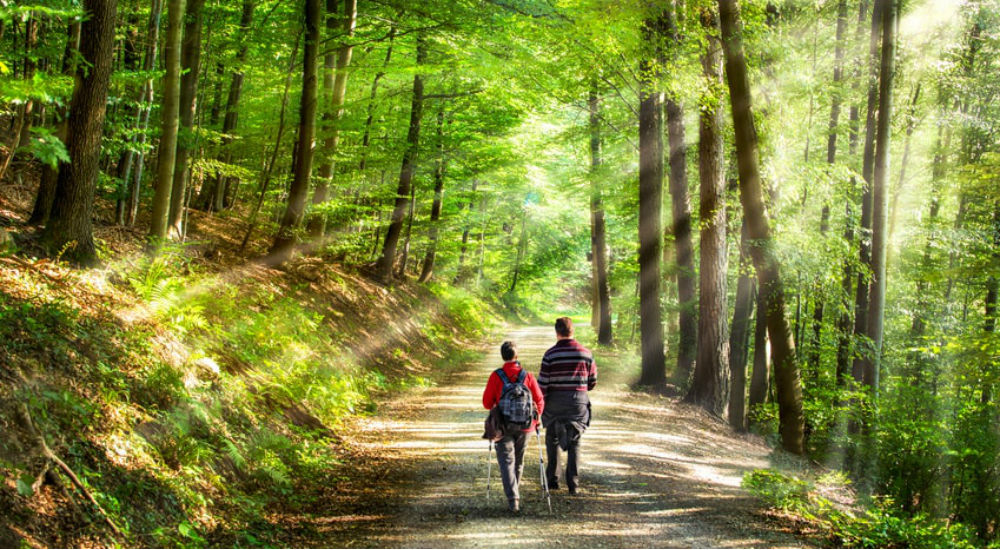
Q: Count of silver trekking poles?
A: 3